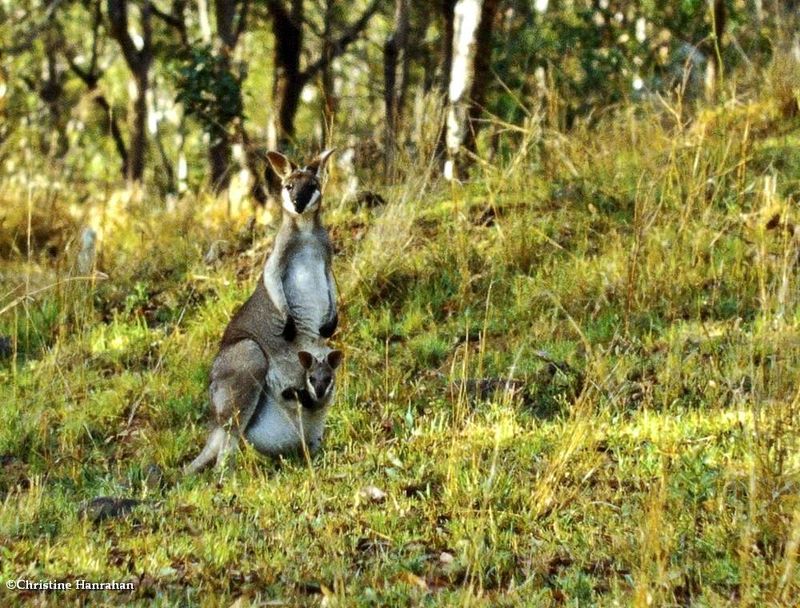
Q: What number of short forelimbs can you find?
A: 2